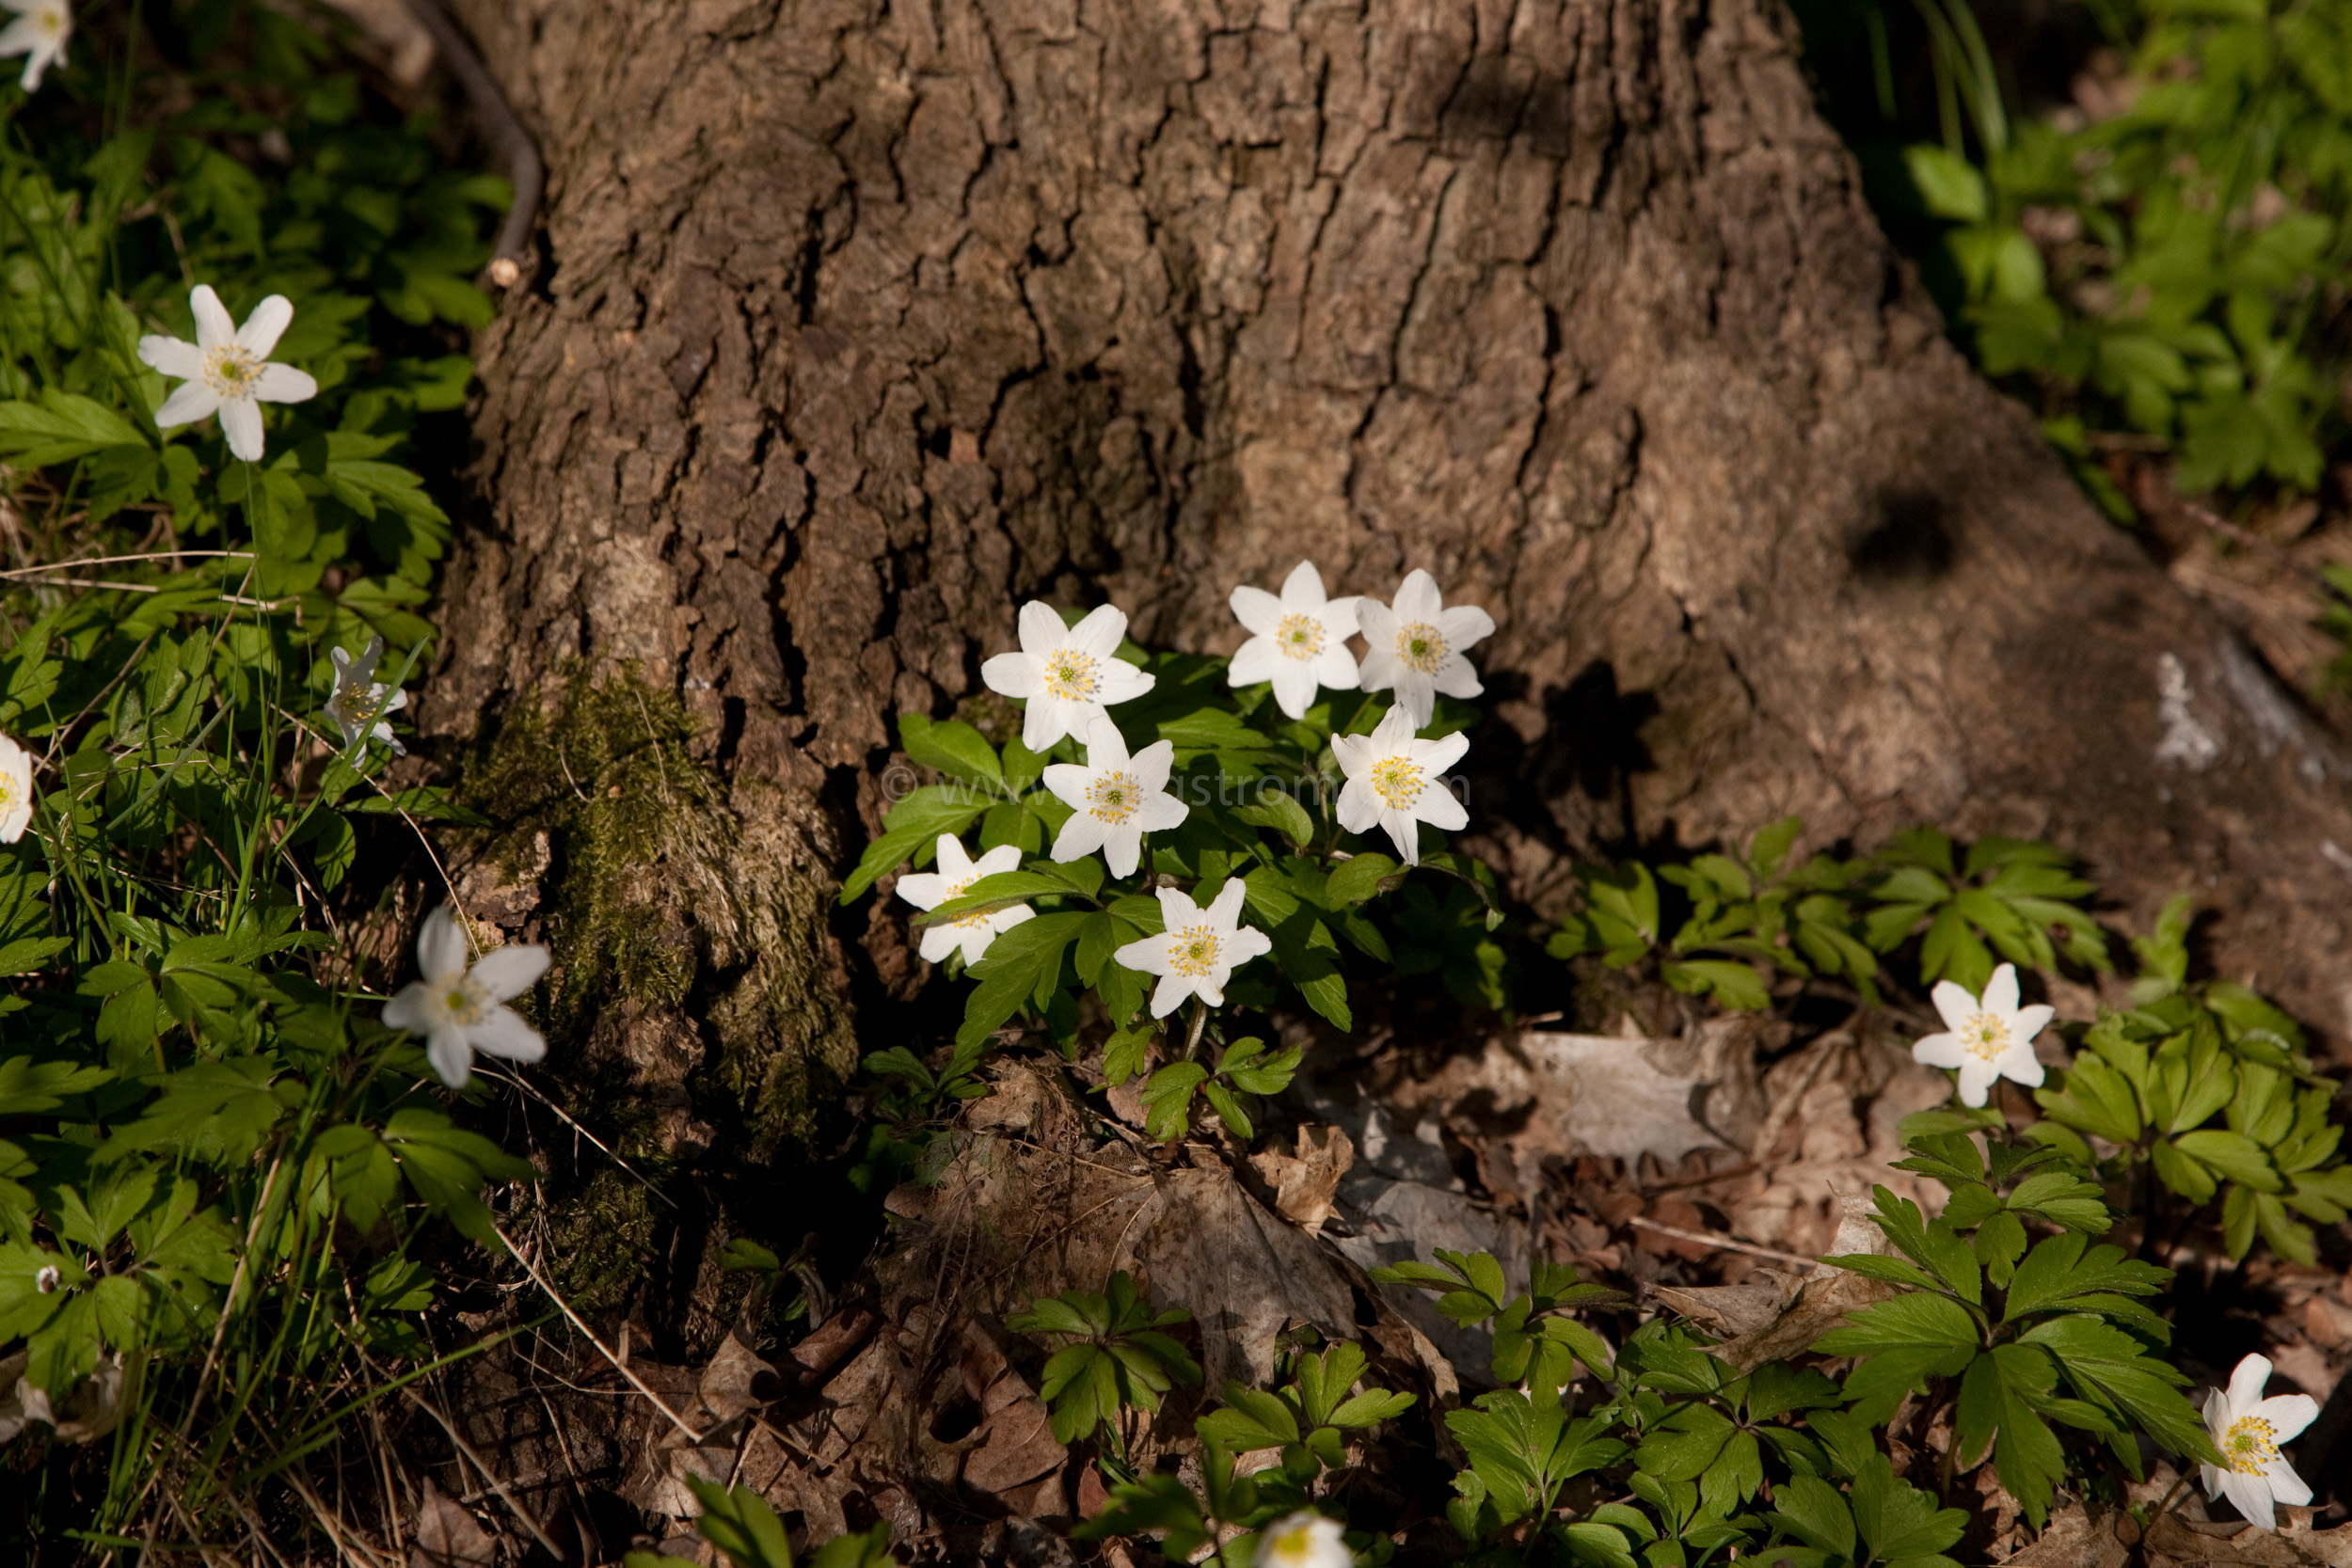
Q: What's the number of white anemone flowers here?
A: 15